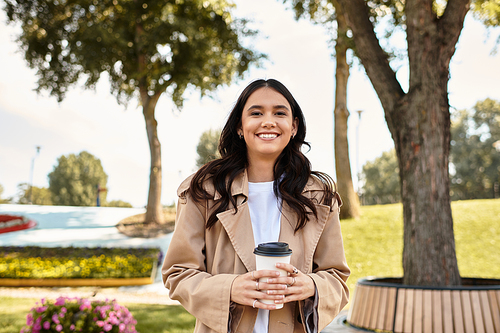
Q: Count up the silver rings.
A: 5